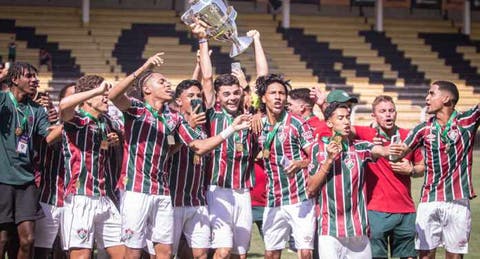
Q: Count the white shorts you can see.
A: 8